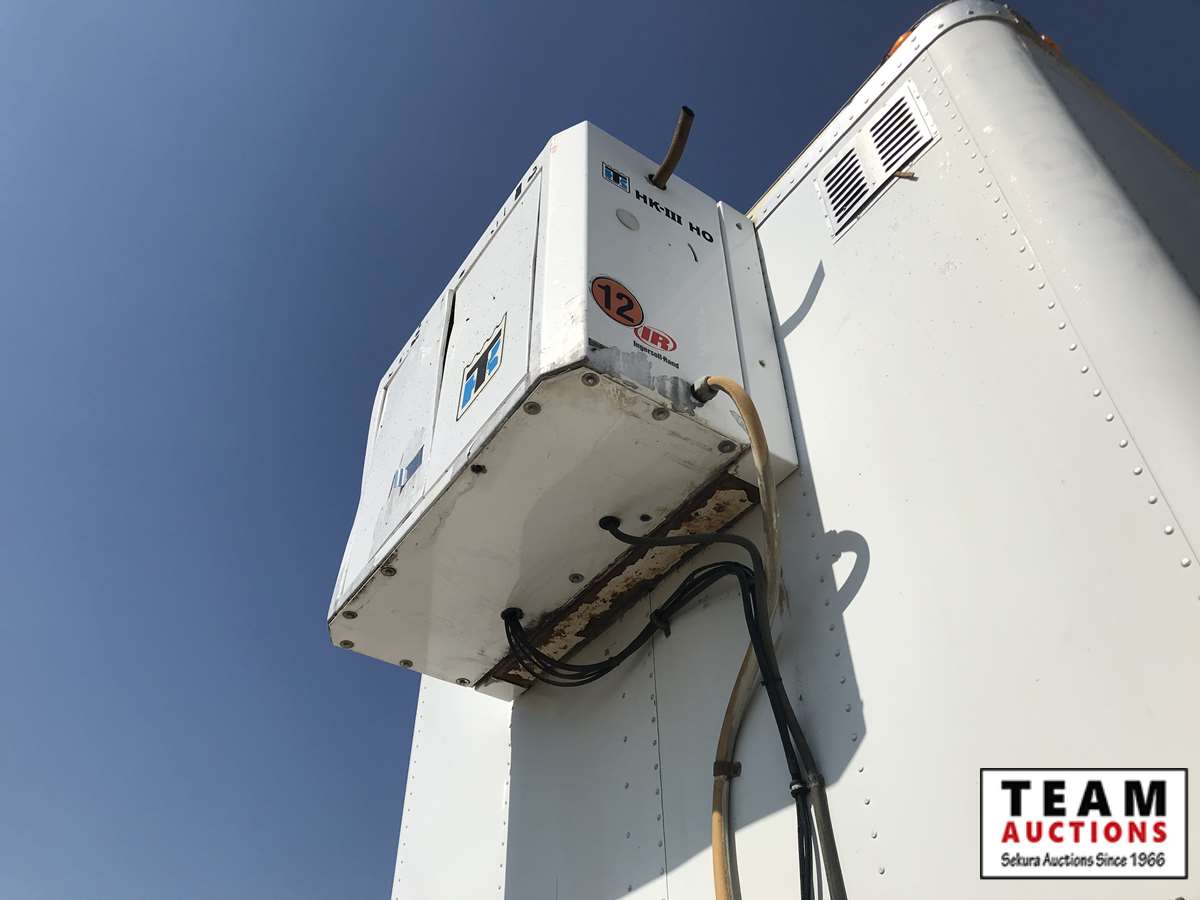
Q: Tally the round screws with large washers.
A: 10